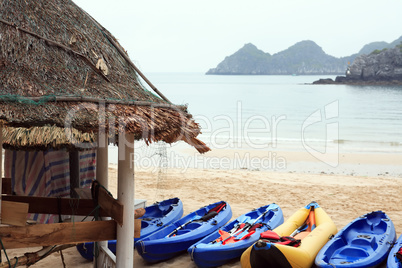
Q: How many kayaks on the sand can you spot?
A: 6